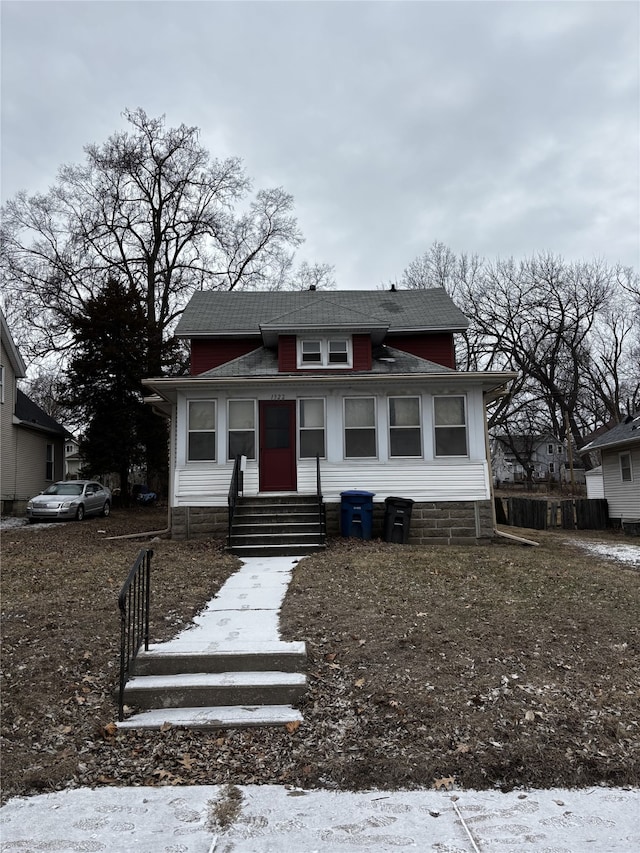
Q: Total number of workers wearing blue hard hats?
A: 0